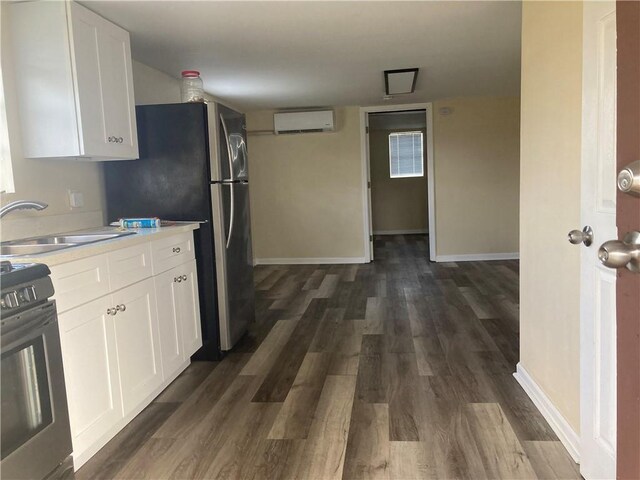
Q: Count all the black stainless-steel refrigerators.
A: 1